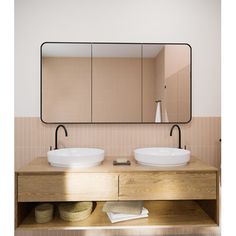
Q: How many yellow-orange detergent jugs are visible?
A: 0